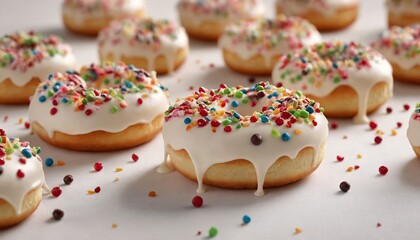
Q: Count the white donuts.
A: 13